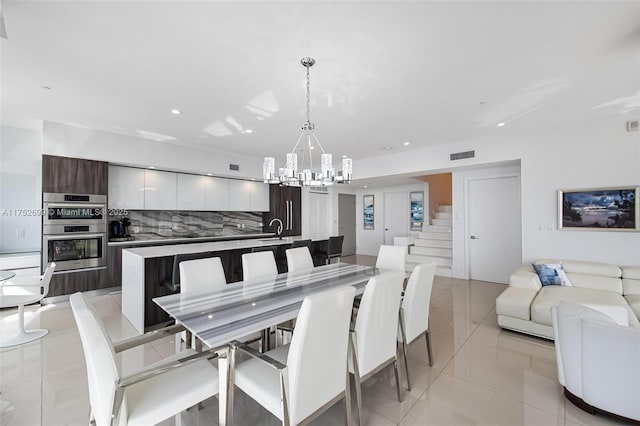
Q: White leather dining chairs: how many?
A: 8